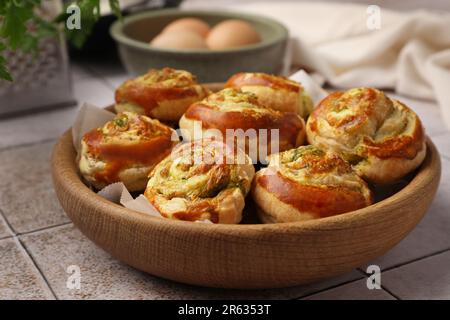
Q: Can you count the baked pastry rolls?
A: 7